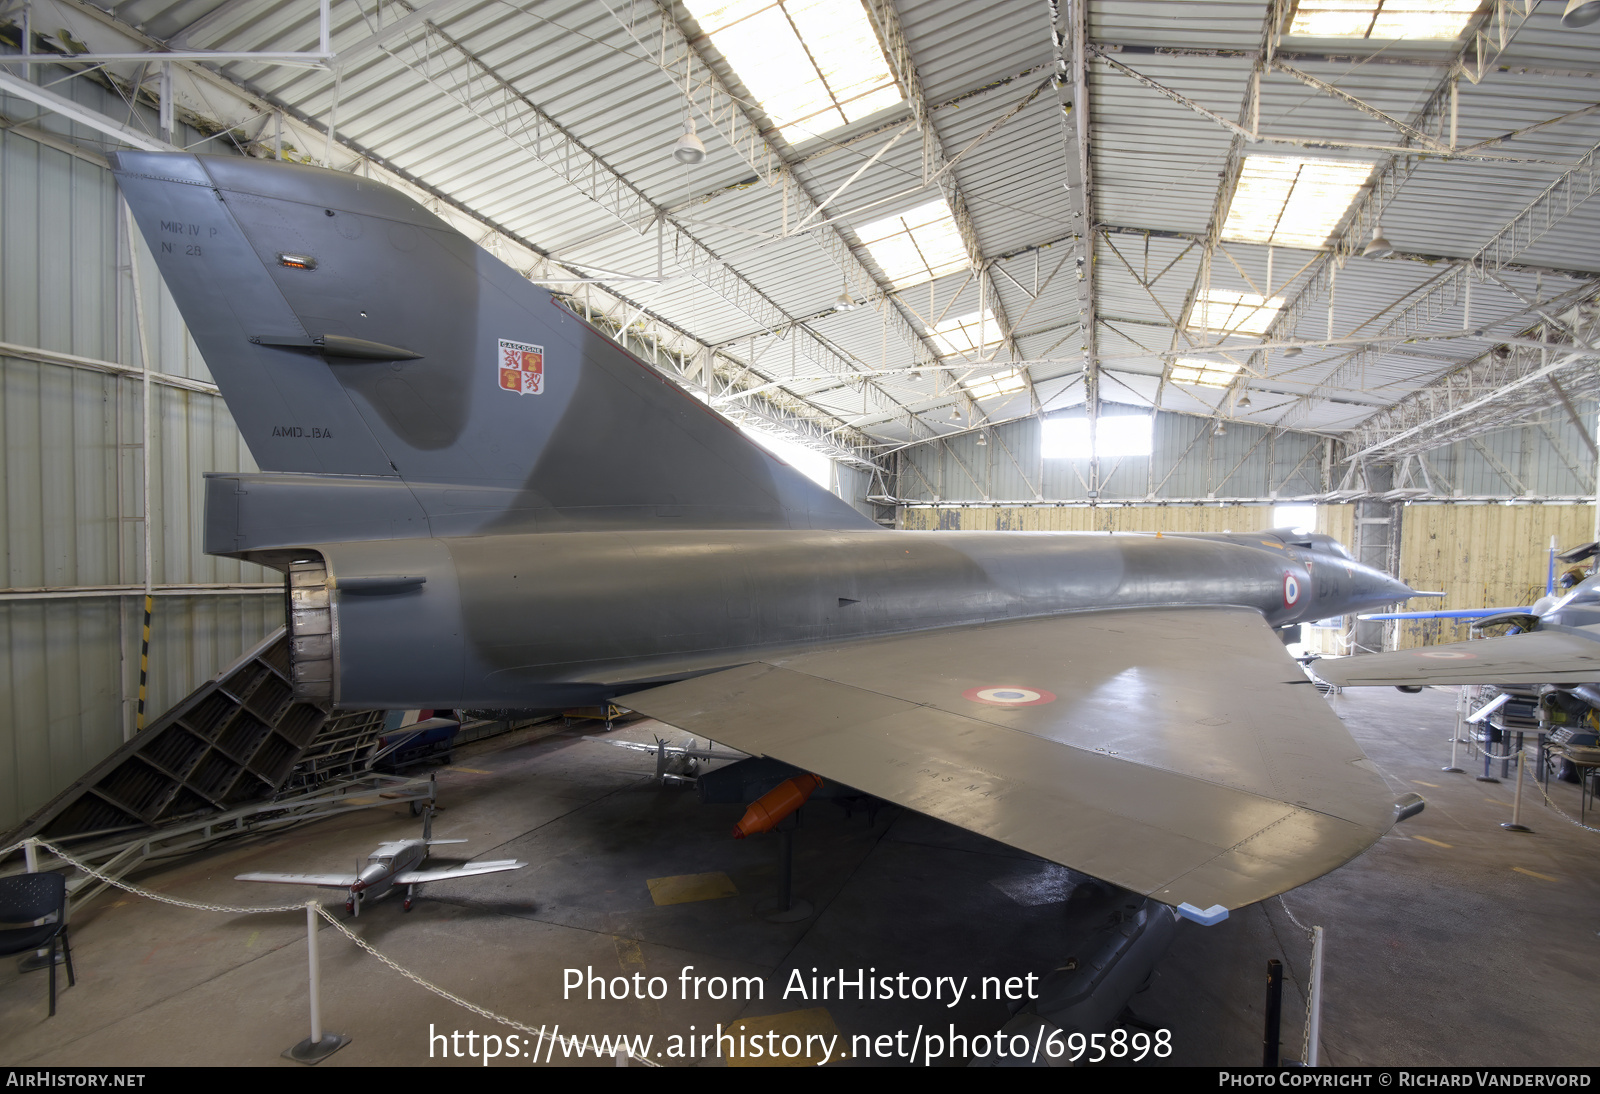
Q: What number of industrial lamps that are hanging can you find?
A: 10